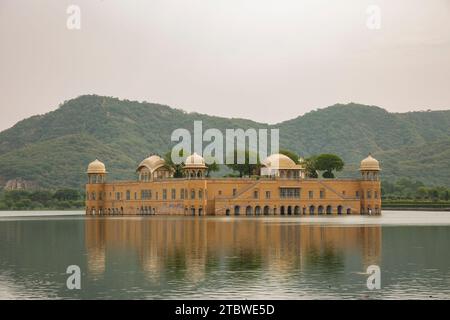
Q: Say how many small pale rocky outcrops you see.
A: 1